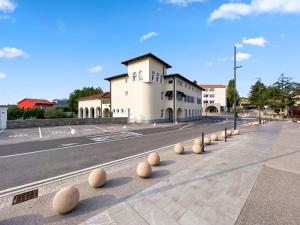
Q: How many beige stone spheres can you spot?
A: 12